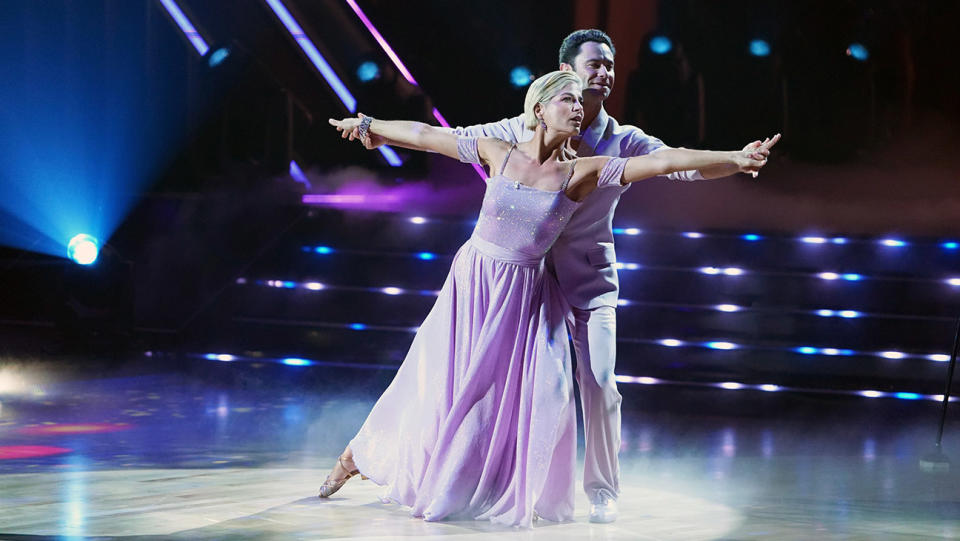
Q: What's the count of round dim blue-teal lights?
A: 6